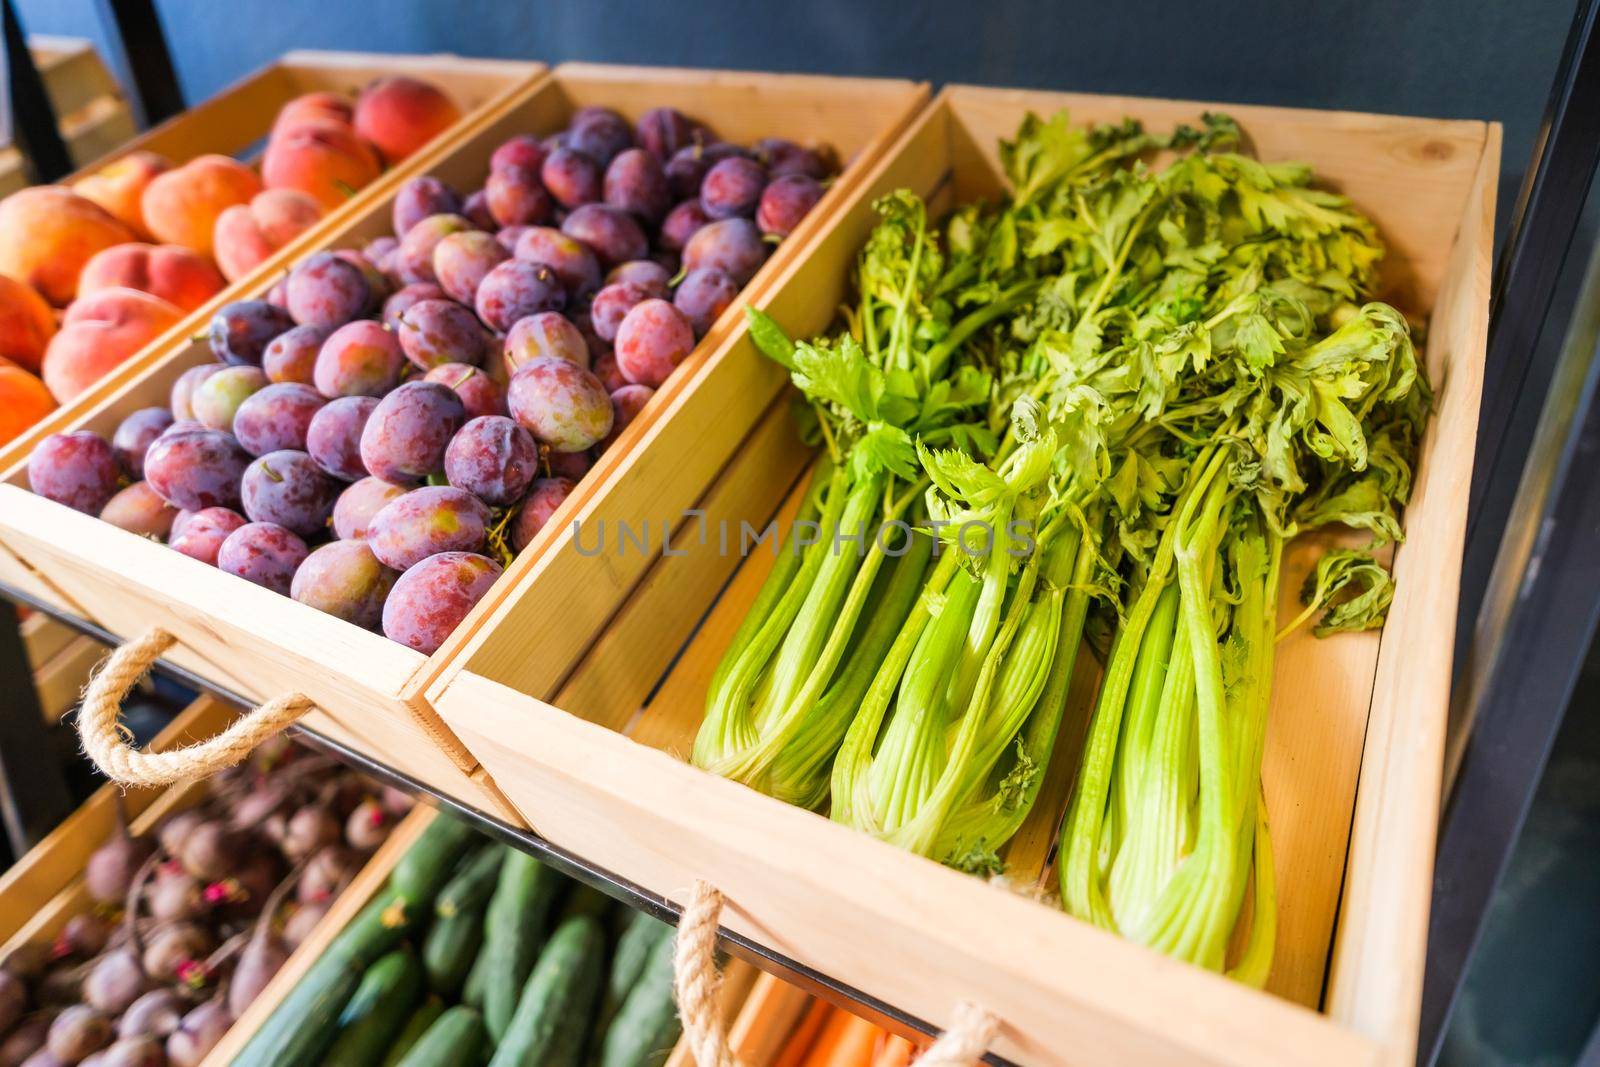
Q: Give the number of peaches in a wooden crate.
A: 11